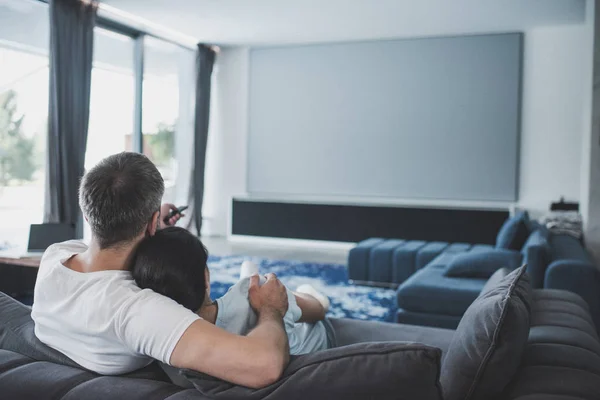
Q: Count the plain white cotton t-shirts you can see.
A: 1